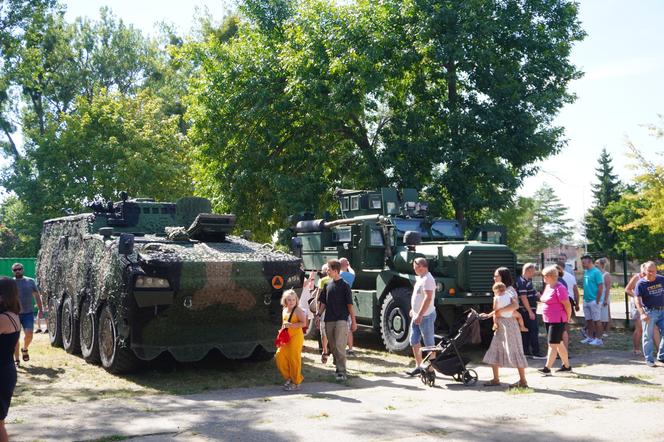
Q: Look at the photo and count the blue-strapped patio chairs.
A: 0